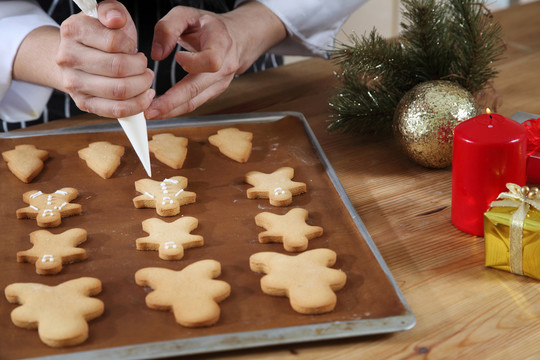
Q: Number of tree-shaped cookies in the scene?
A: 4